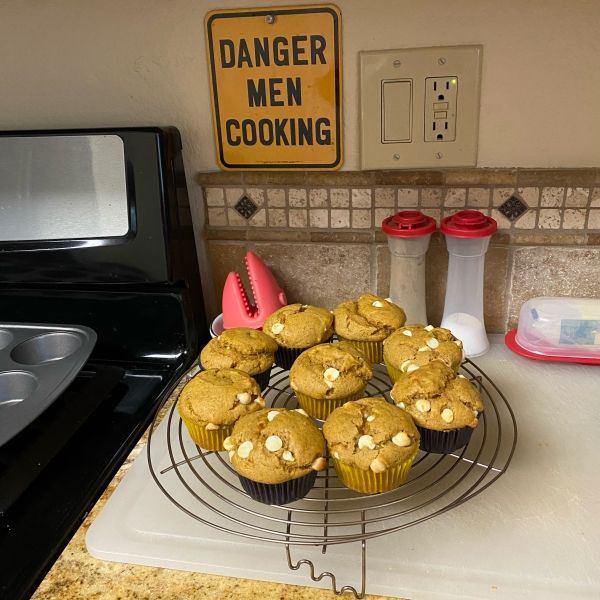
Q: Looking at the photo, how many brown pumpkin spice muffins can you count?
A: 9